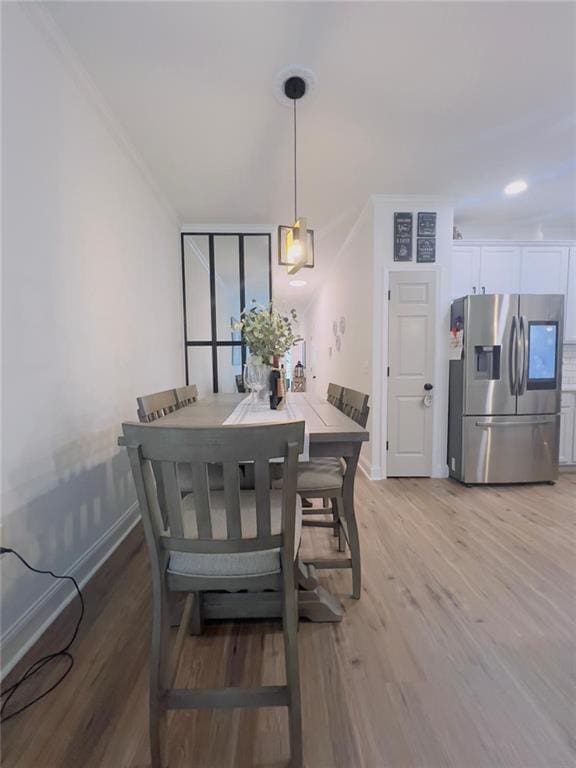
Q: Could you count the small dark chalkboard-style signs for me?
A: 3